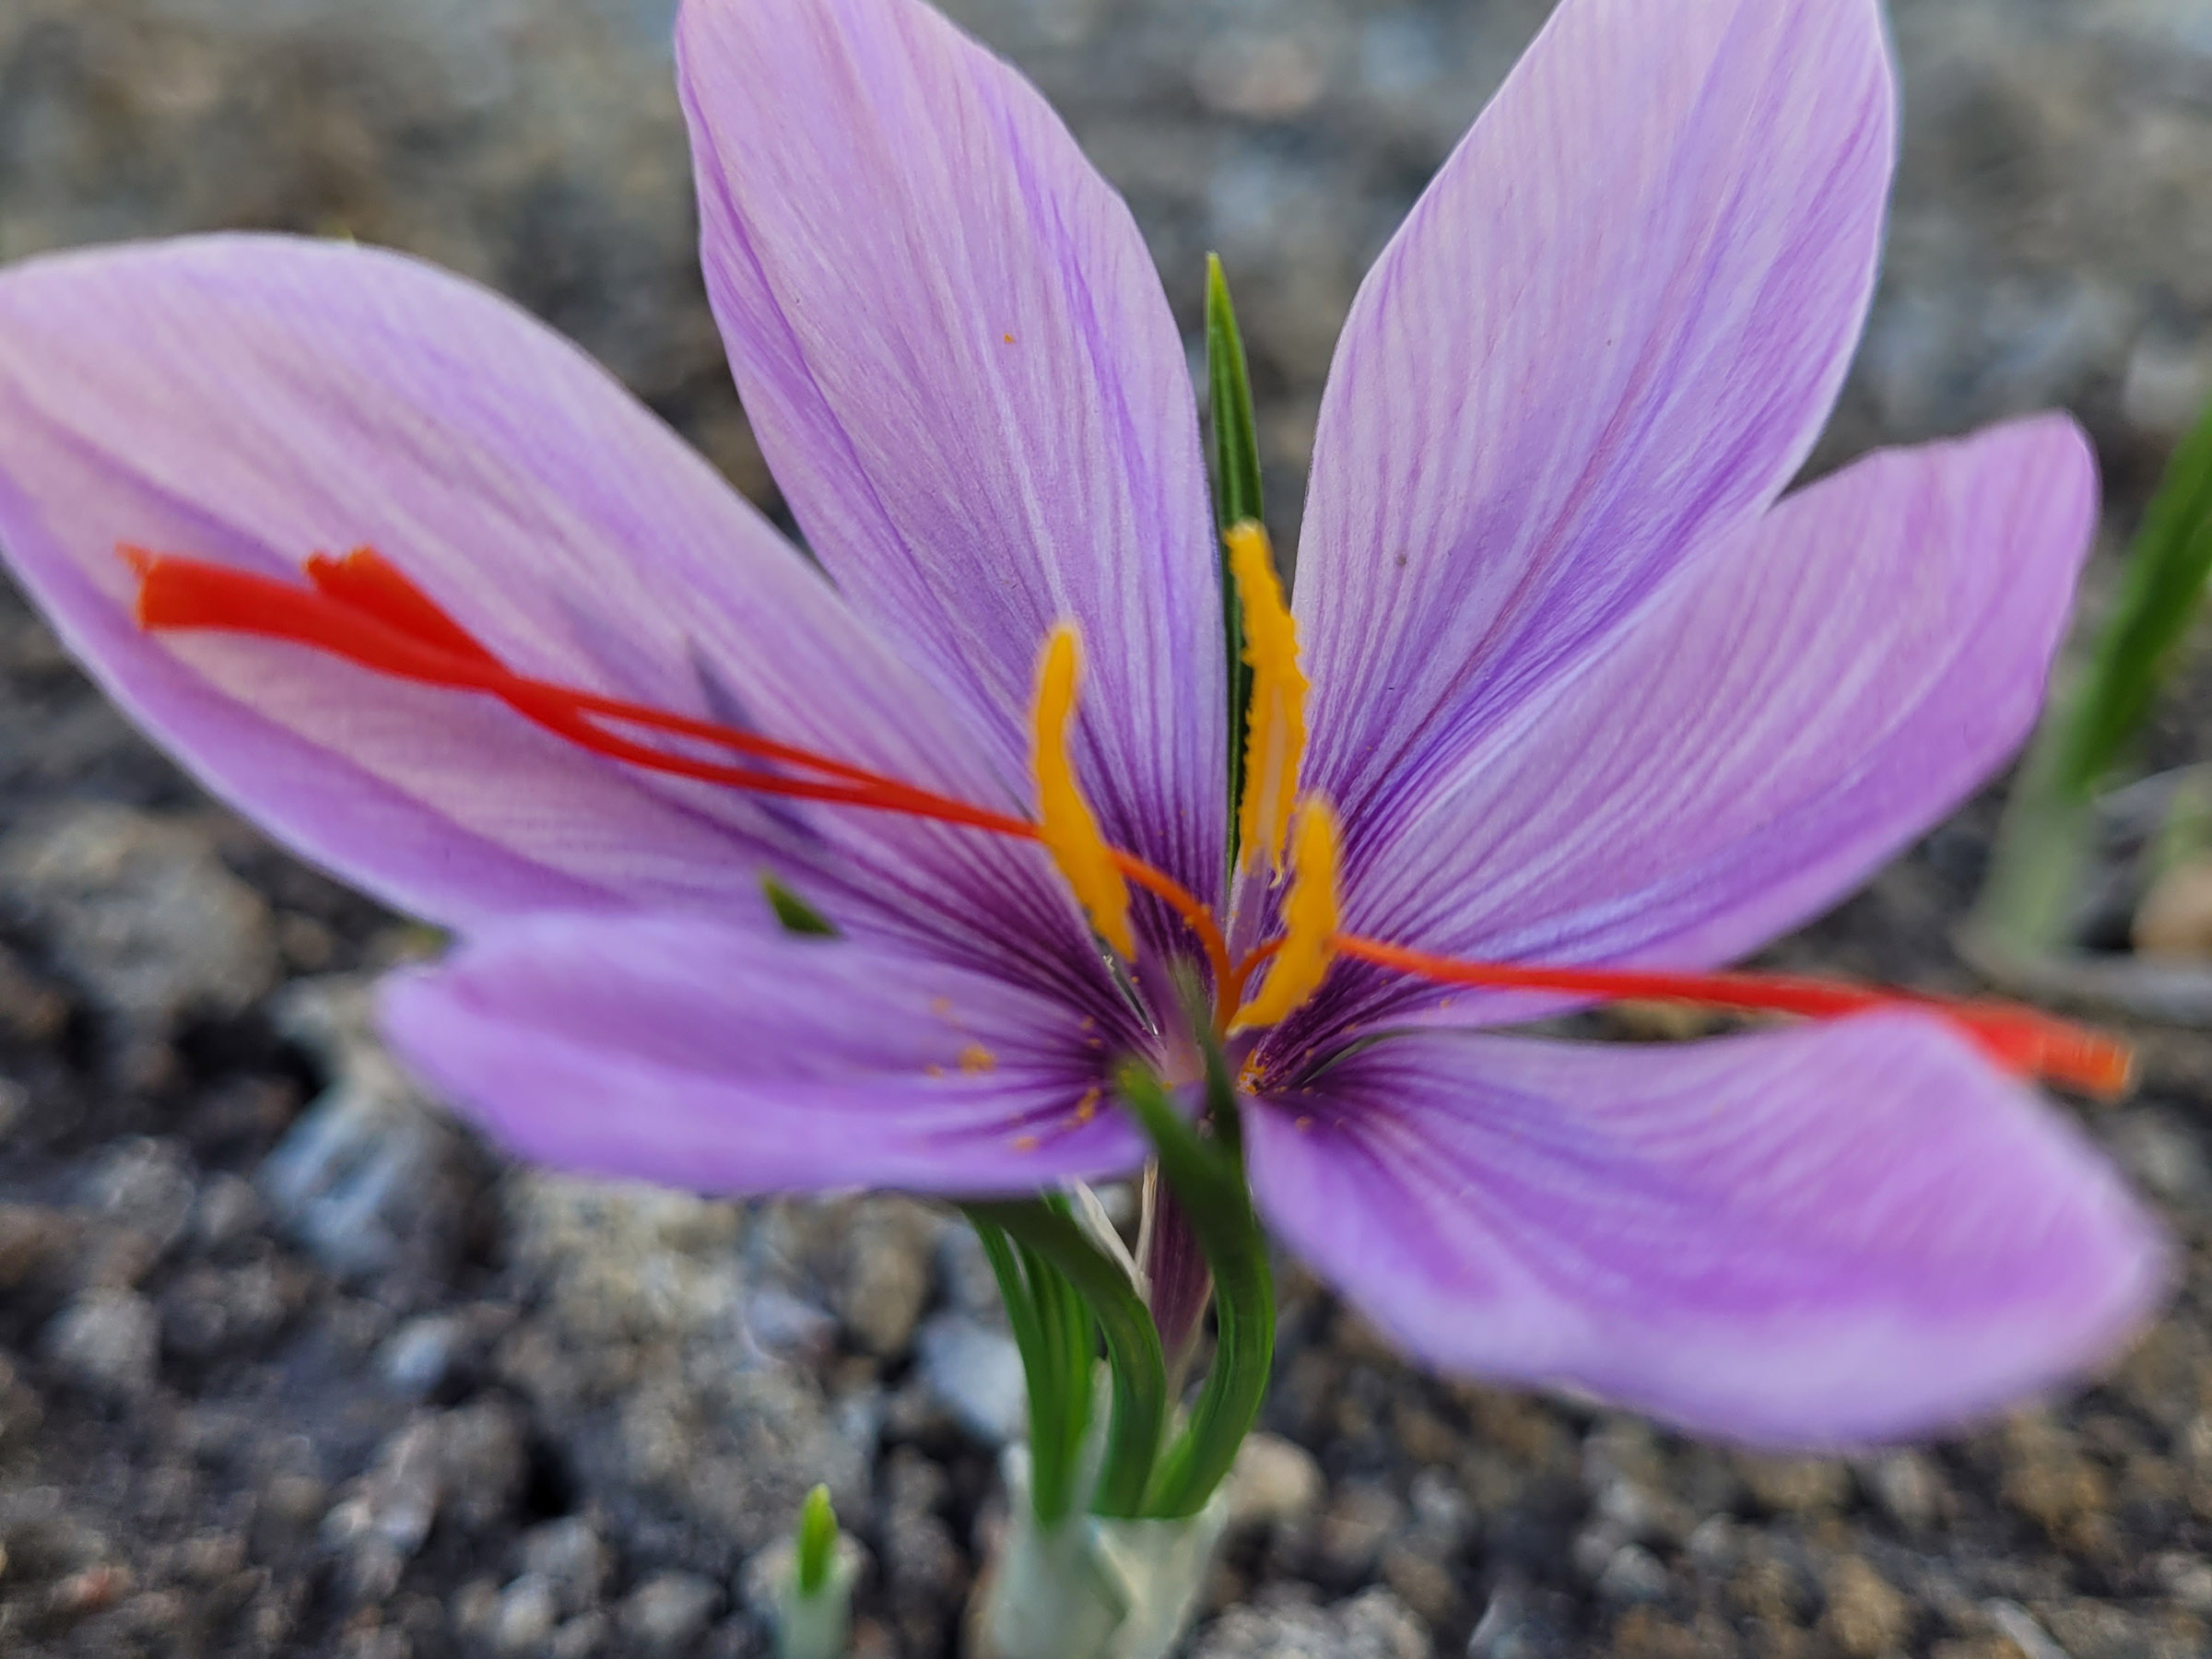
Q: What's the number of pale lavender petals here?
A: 6